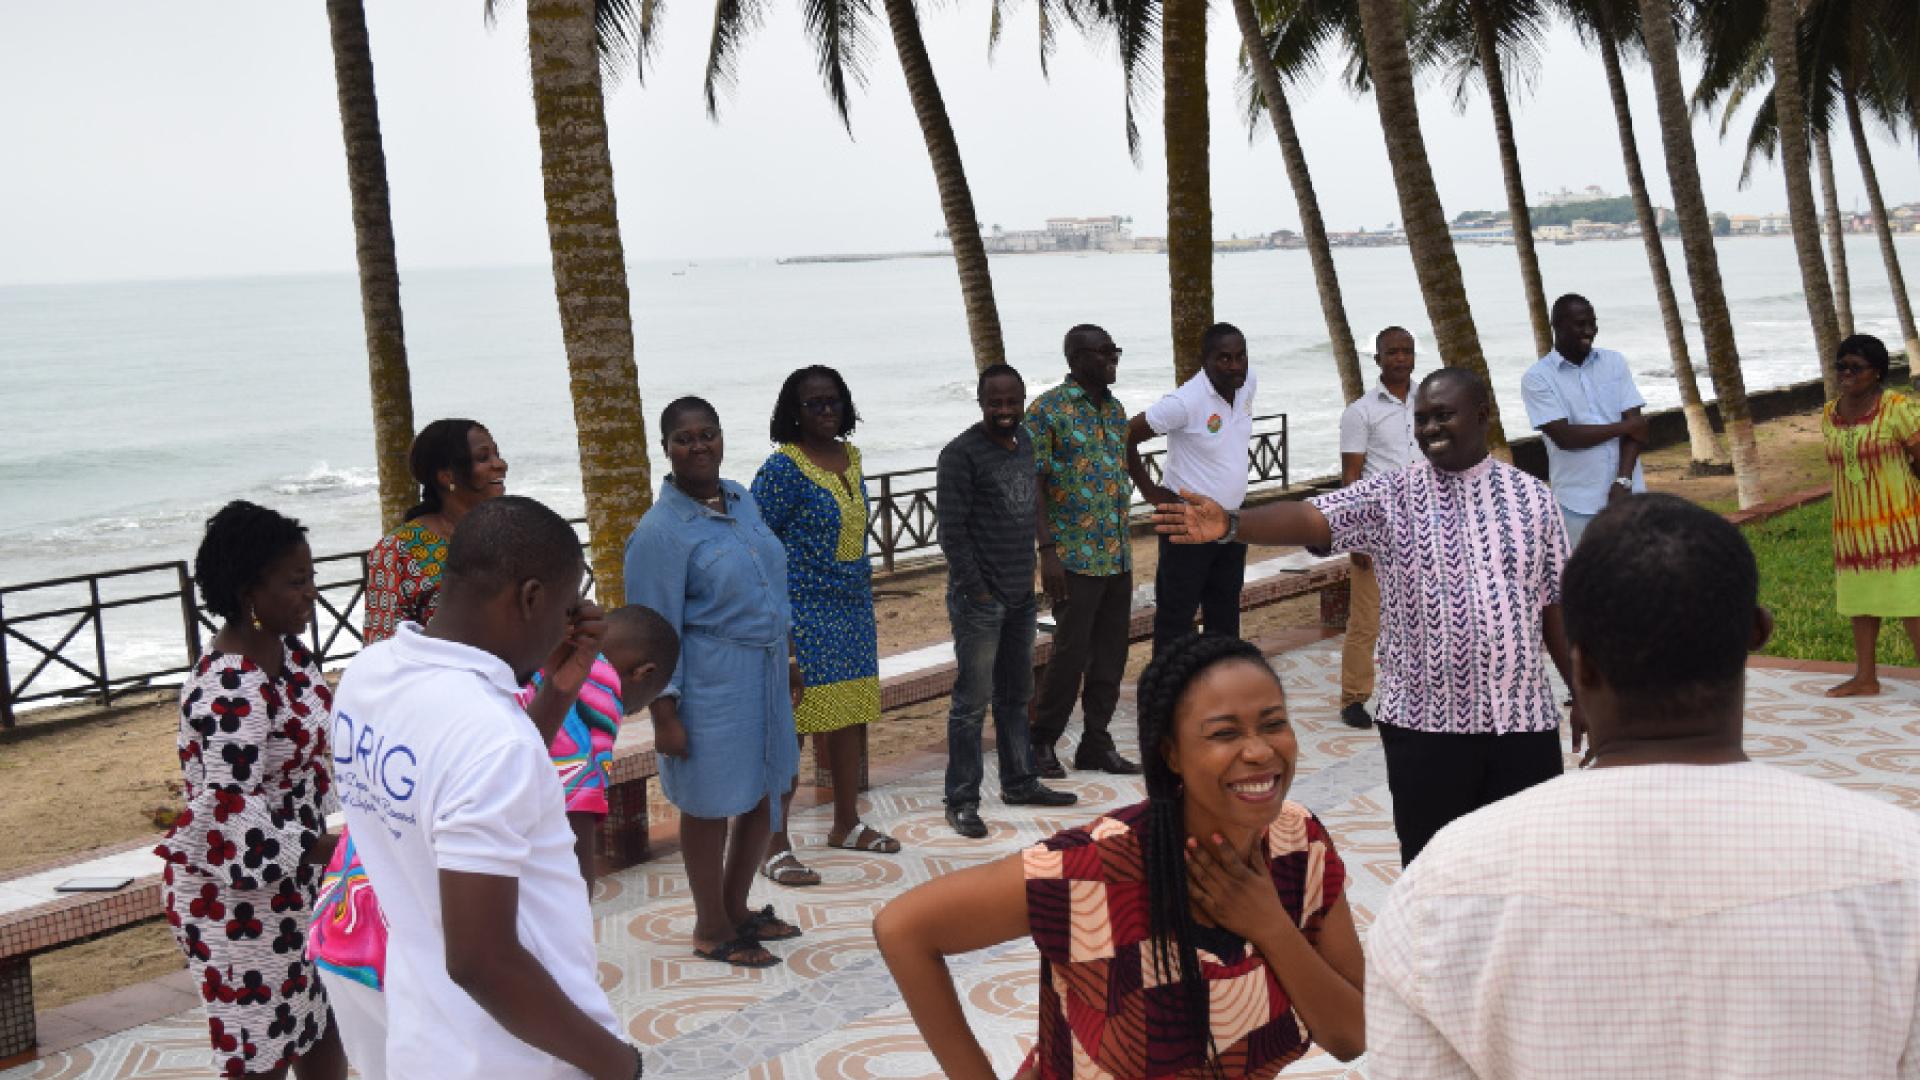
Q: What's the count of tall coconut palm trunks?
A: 12